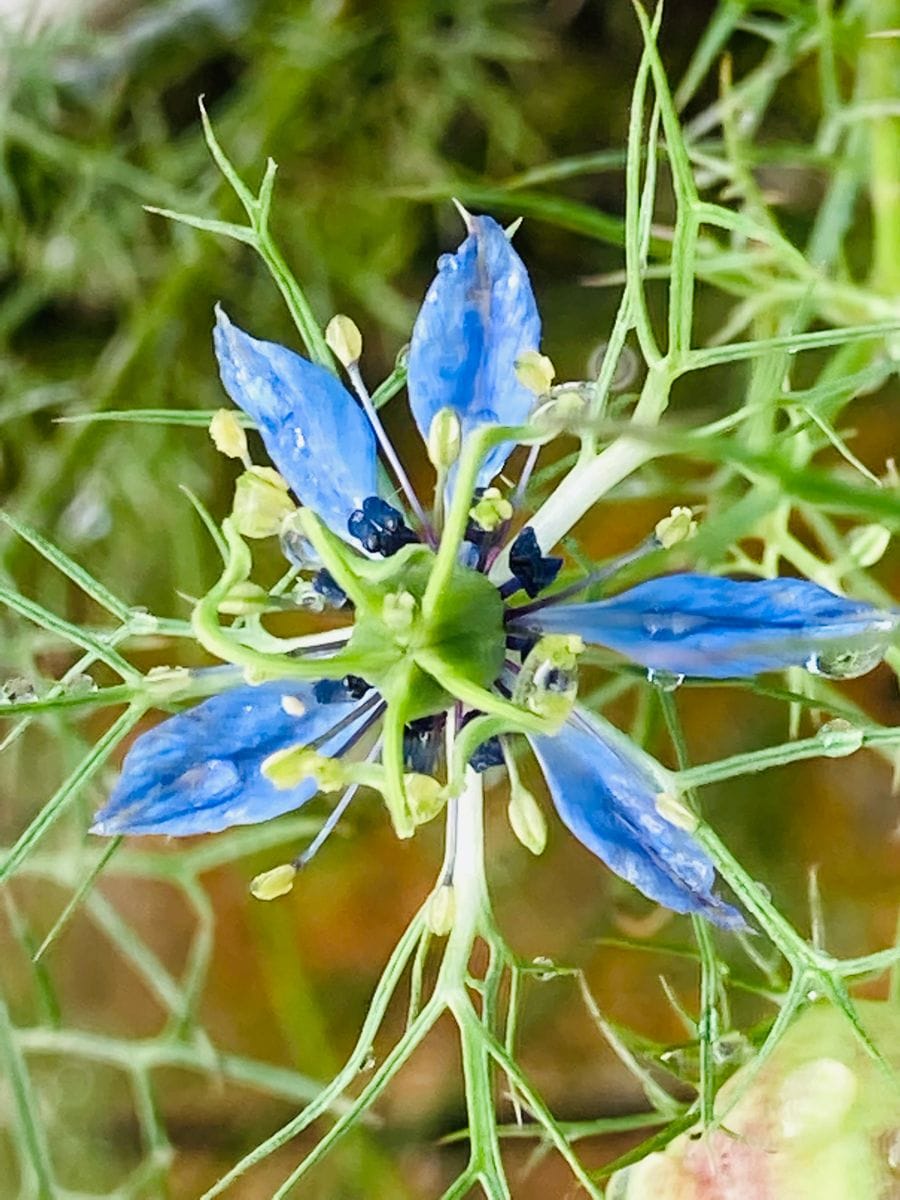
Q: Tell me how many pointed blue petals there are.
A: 5